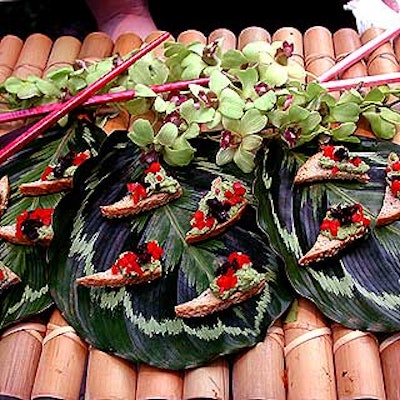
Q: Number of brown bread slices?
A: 11